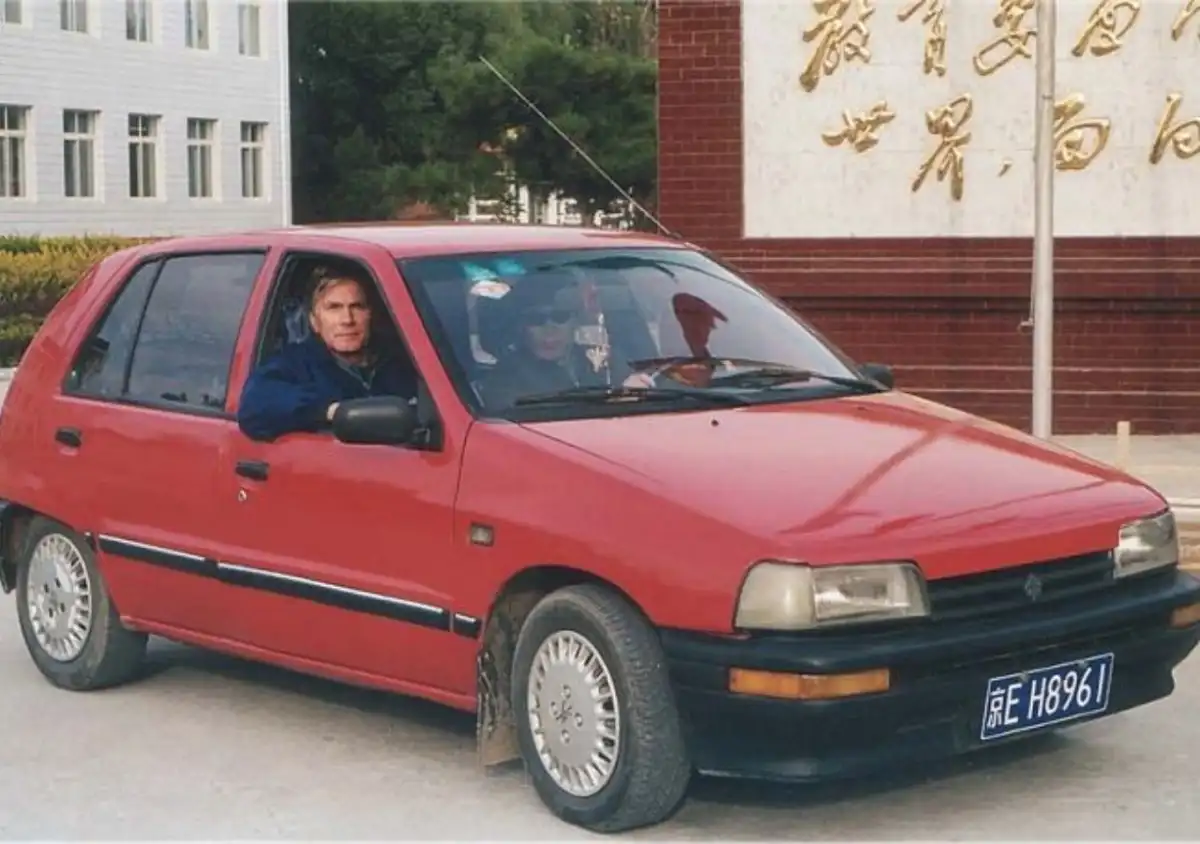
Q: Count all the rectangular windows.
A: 10